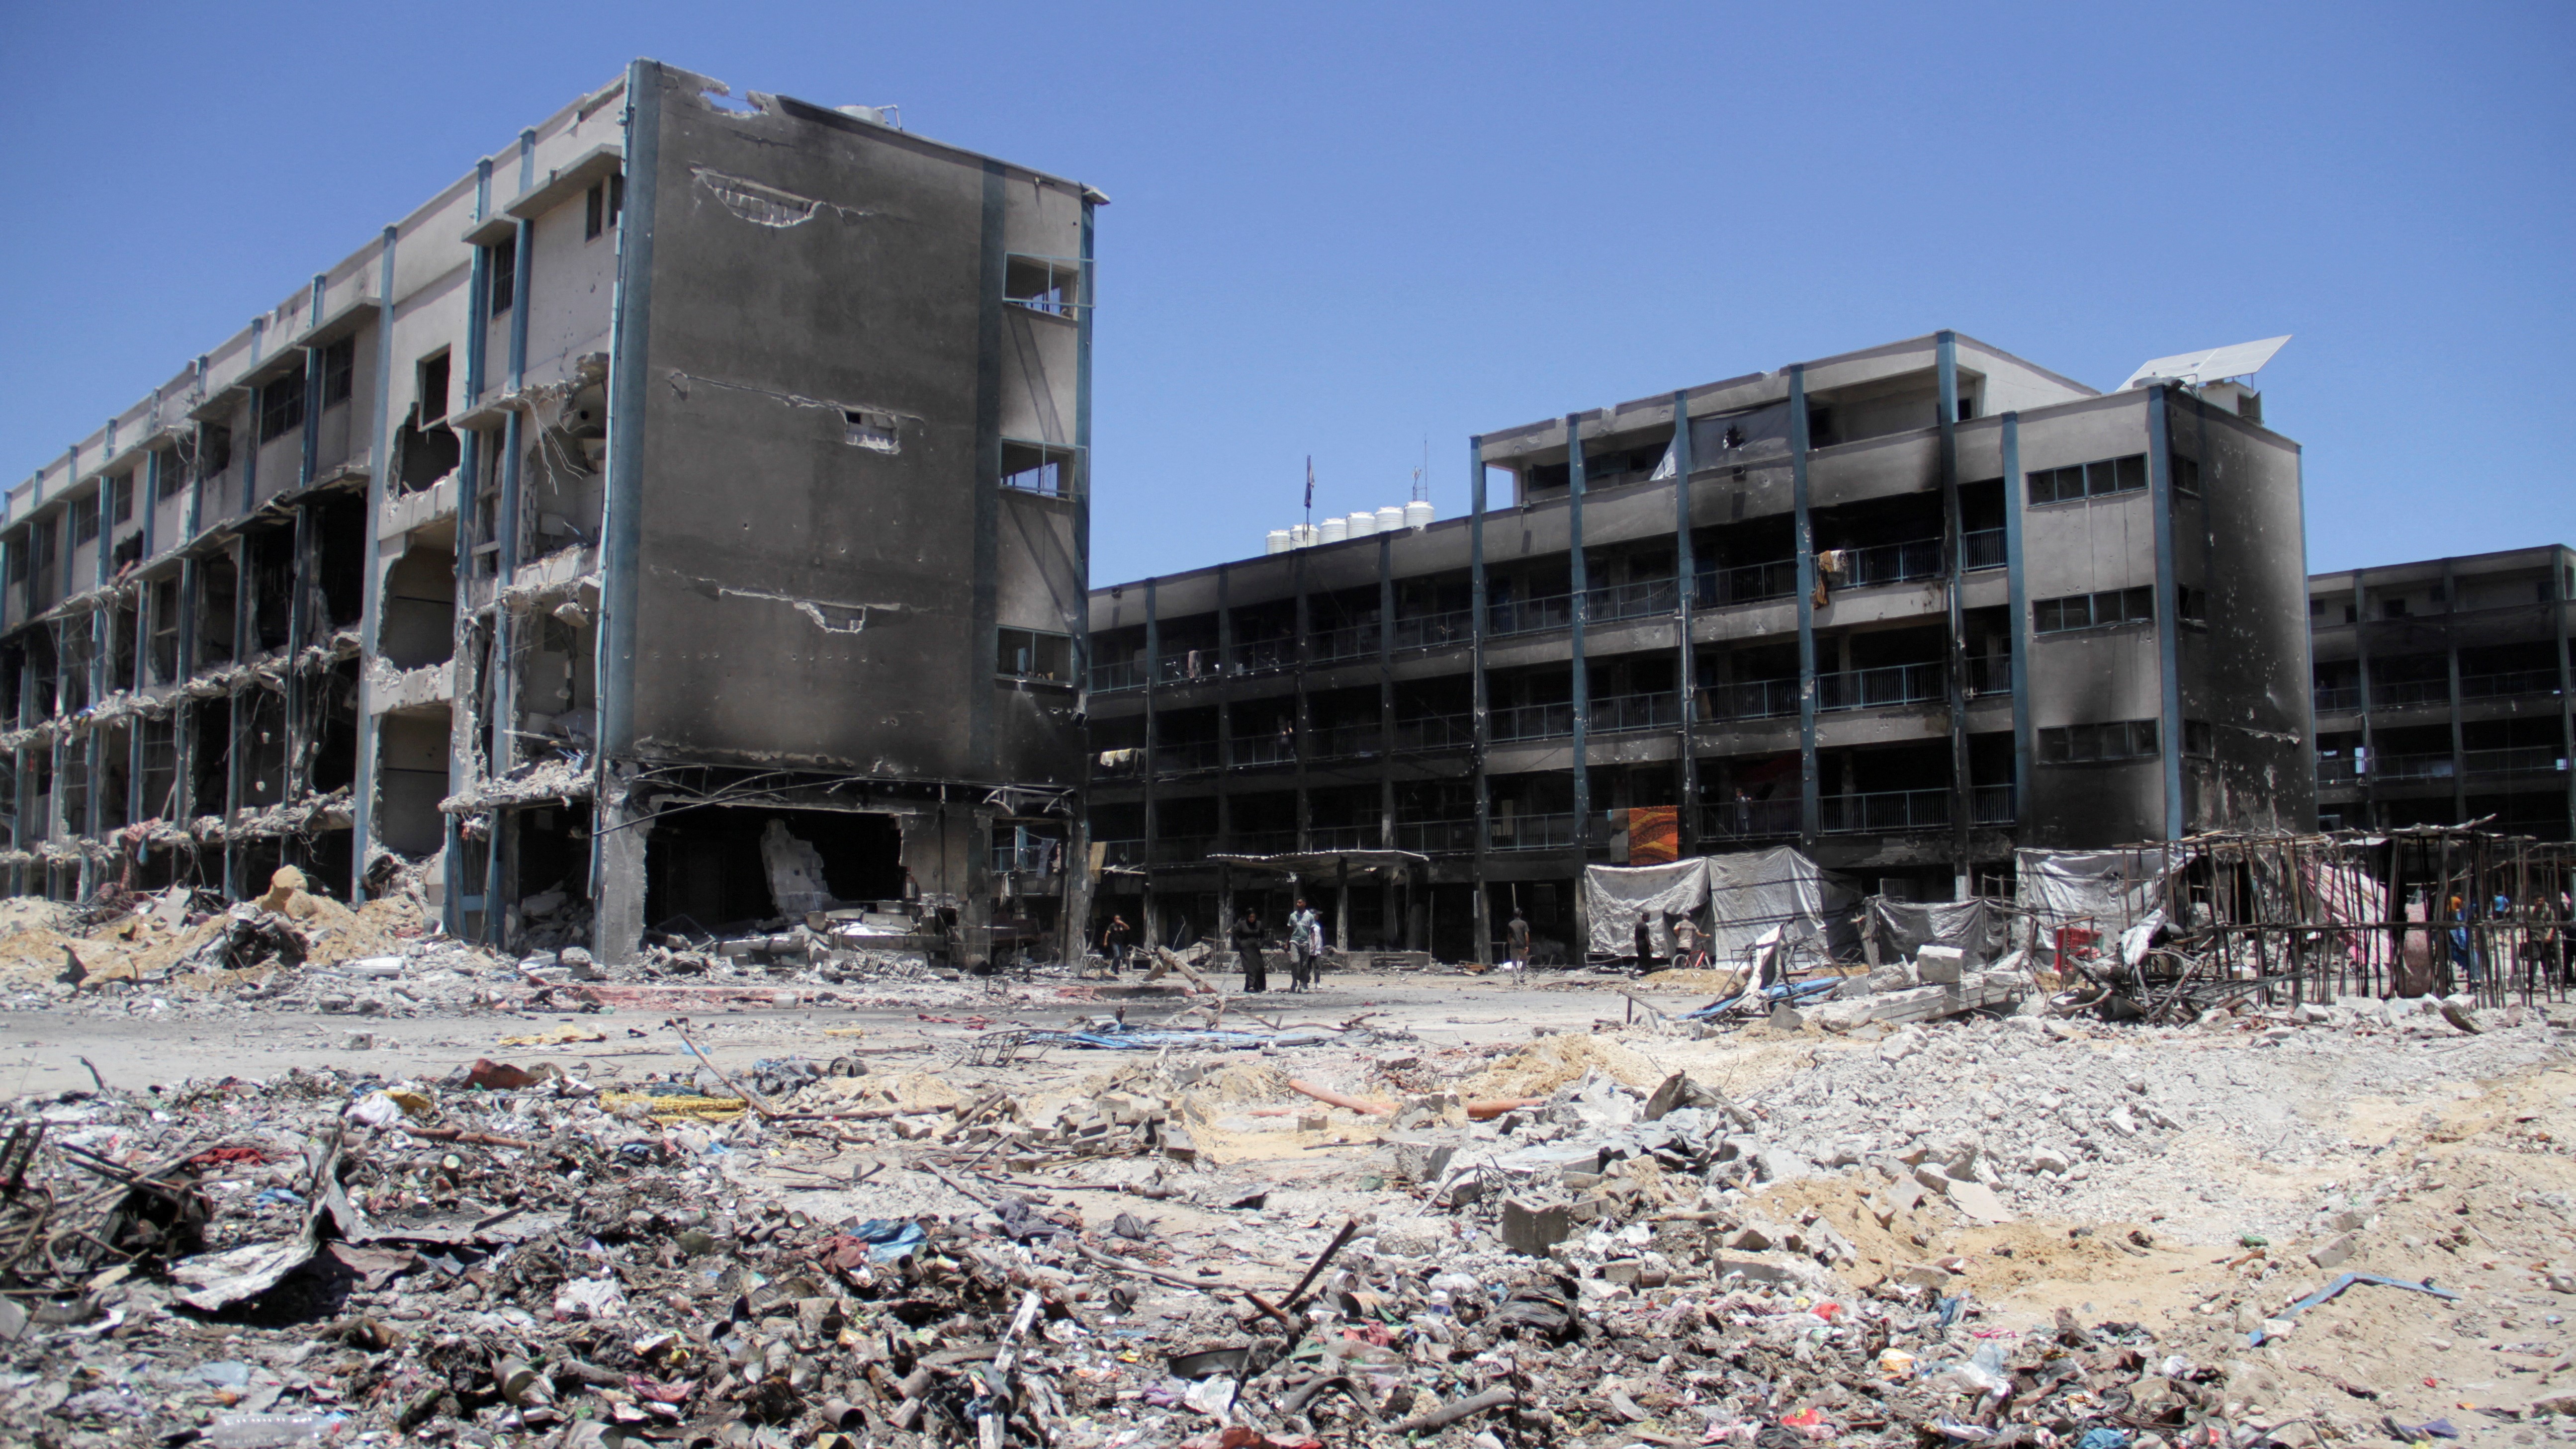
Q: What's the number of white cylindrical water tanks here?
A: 6